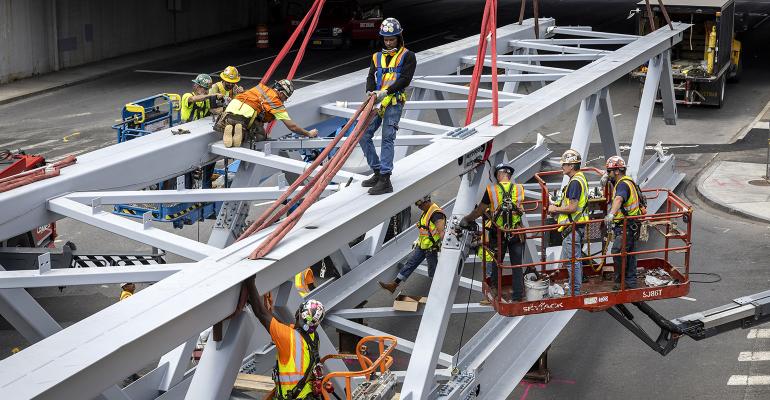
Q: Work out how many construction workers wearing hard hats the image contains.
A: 9